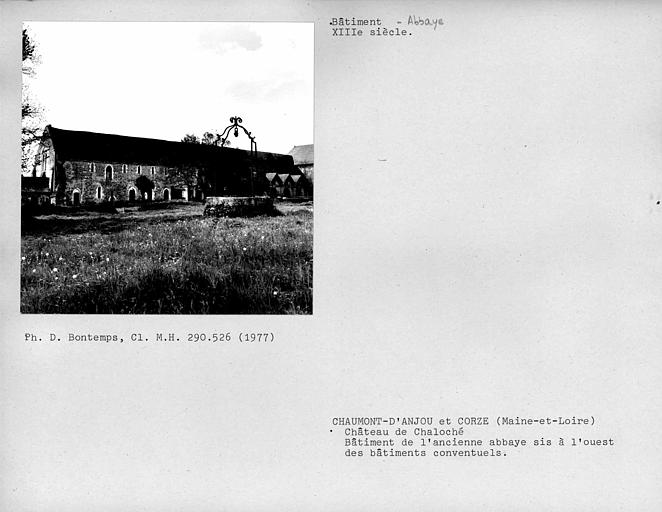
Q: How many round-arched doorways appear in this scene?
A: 3